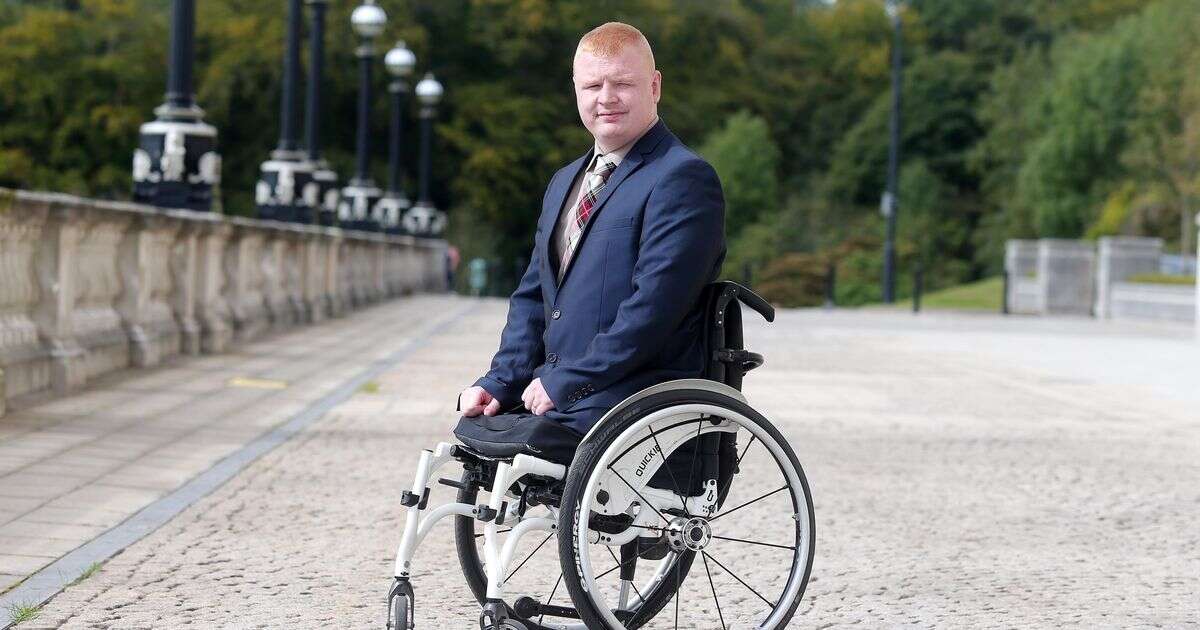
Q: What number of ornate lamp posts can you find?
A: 6